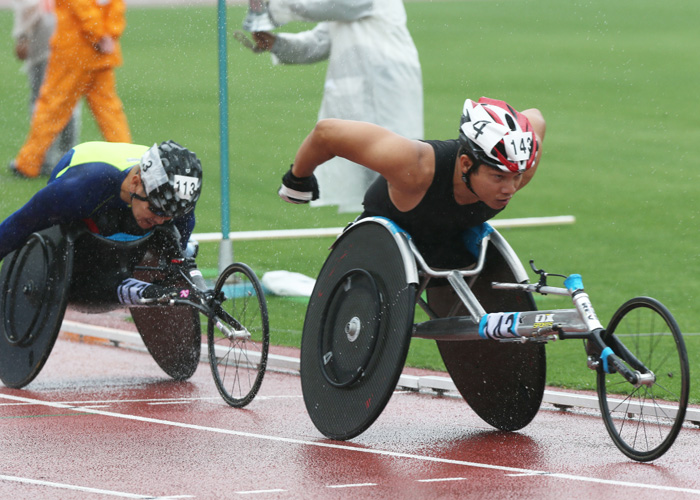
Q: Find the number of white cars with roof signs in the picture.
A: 0